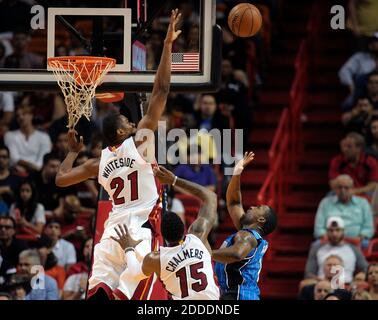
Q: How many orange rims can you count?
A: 1